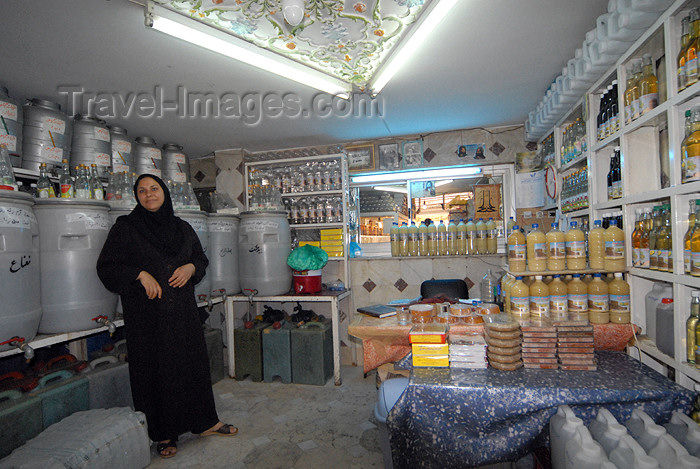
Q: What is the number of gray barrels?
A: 12